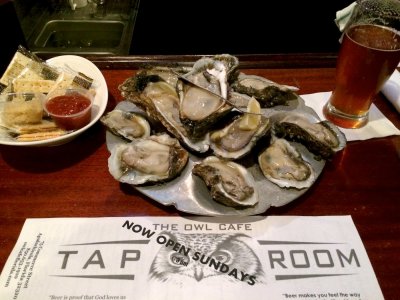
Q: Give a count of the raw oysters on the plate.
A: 12